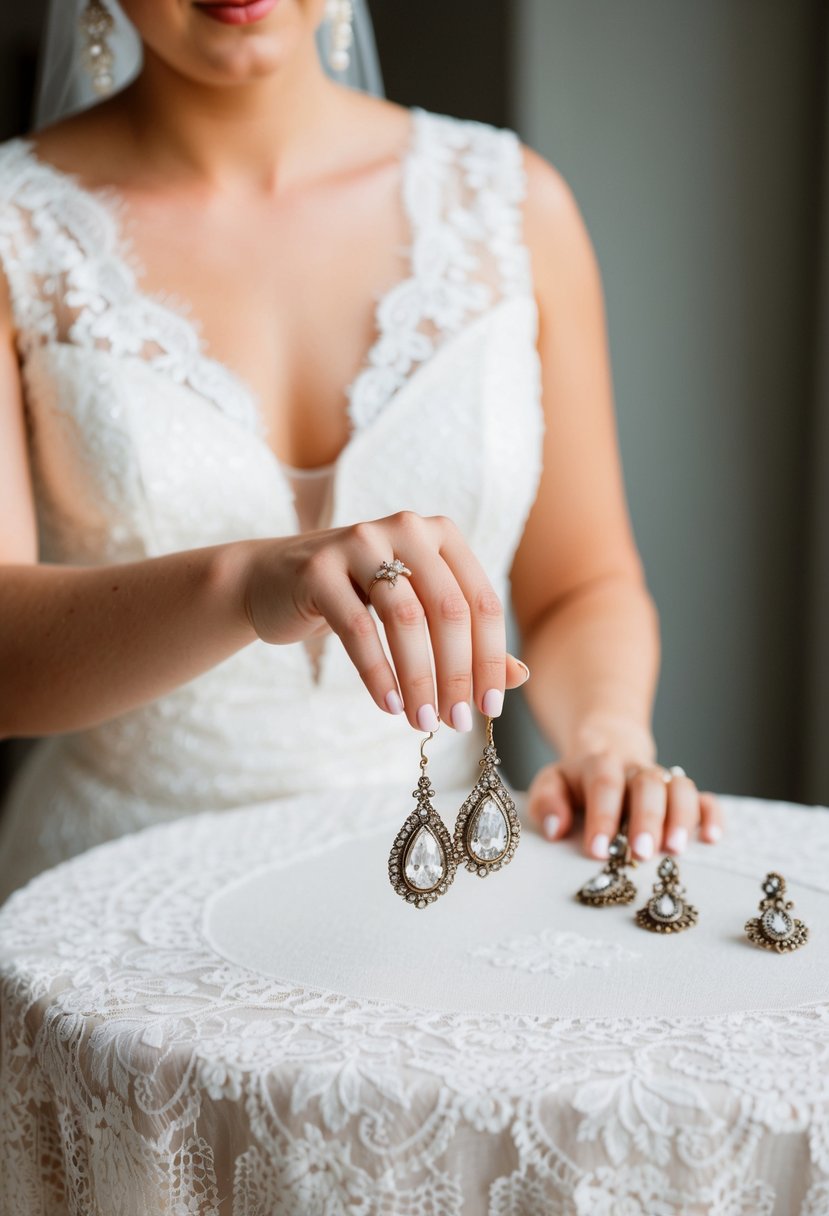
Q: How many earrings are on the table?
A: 3